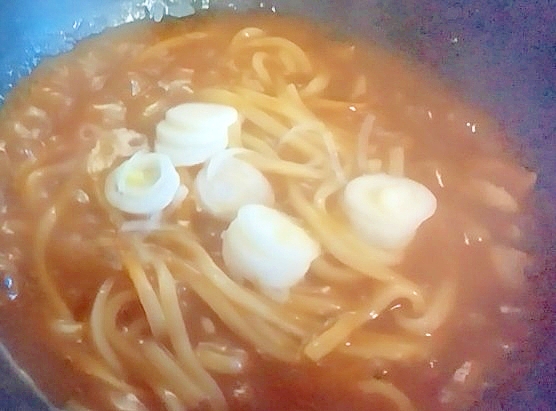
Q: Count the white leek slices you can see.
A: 5